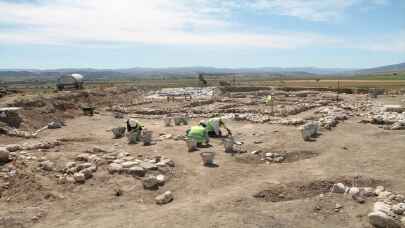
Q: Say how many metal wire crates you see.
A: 0